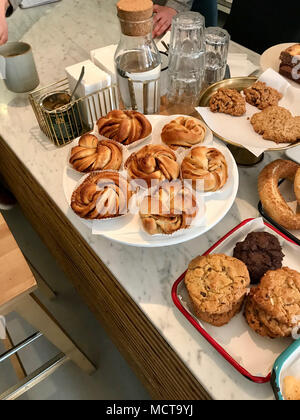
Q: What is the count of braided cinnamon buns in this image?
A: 7